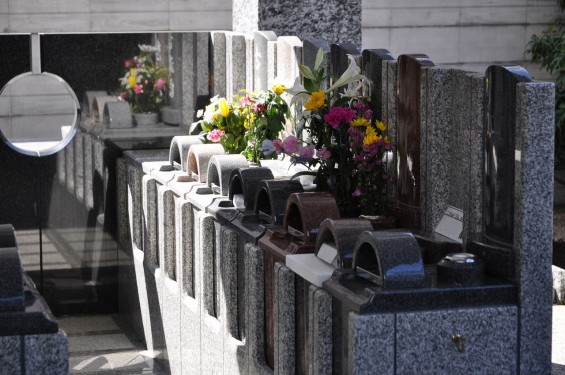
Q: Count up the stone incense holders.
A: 8